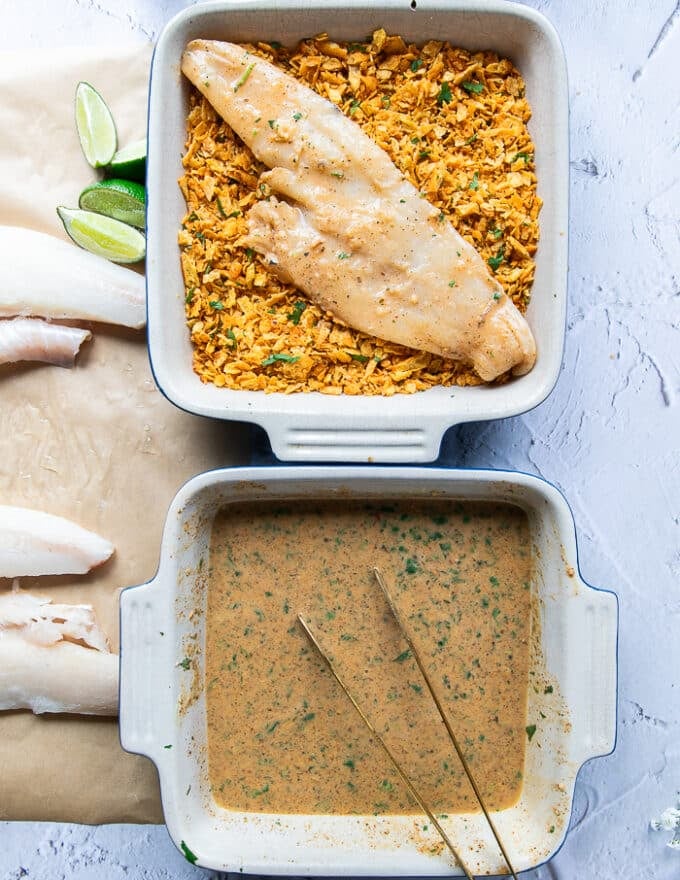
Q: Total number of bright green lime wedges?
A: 4